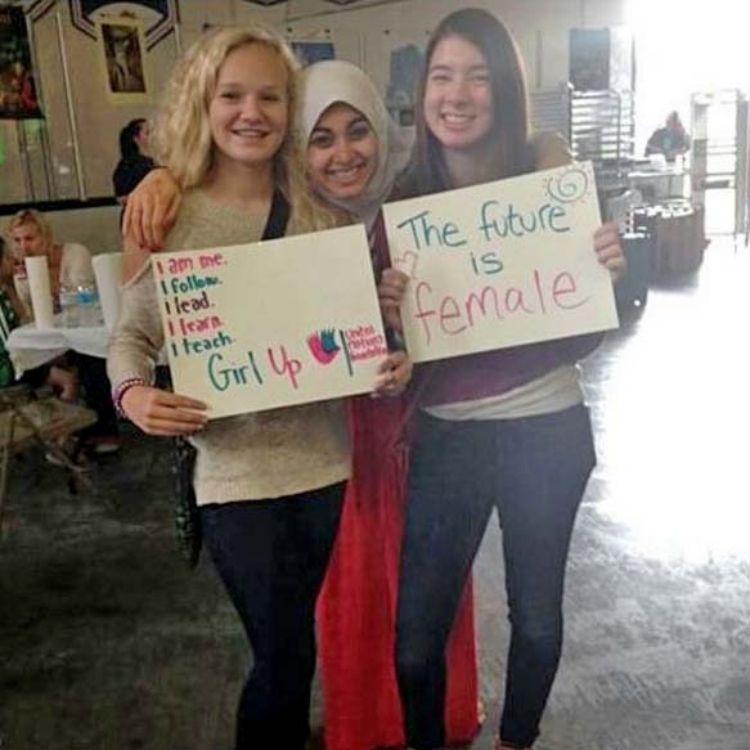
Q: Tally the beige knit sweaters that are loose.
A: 1